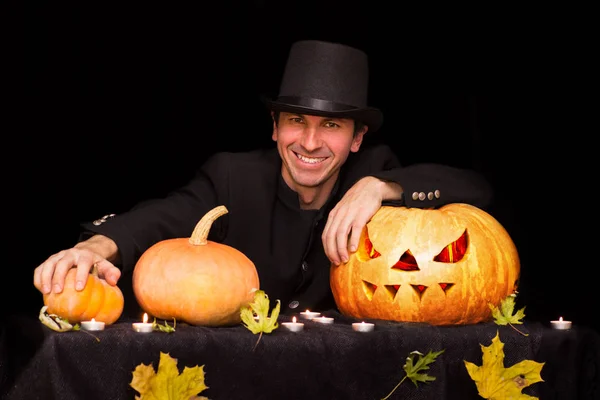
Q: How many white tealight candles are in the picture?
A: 7